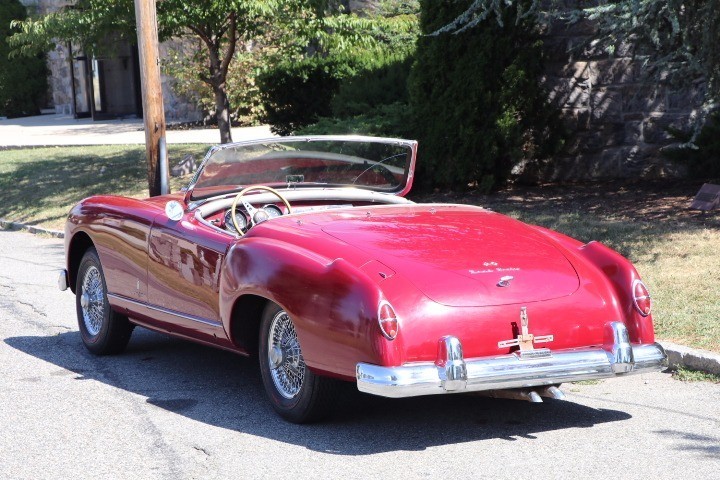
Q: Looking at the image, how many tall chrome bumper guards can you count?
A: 2